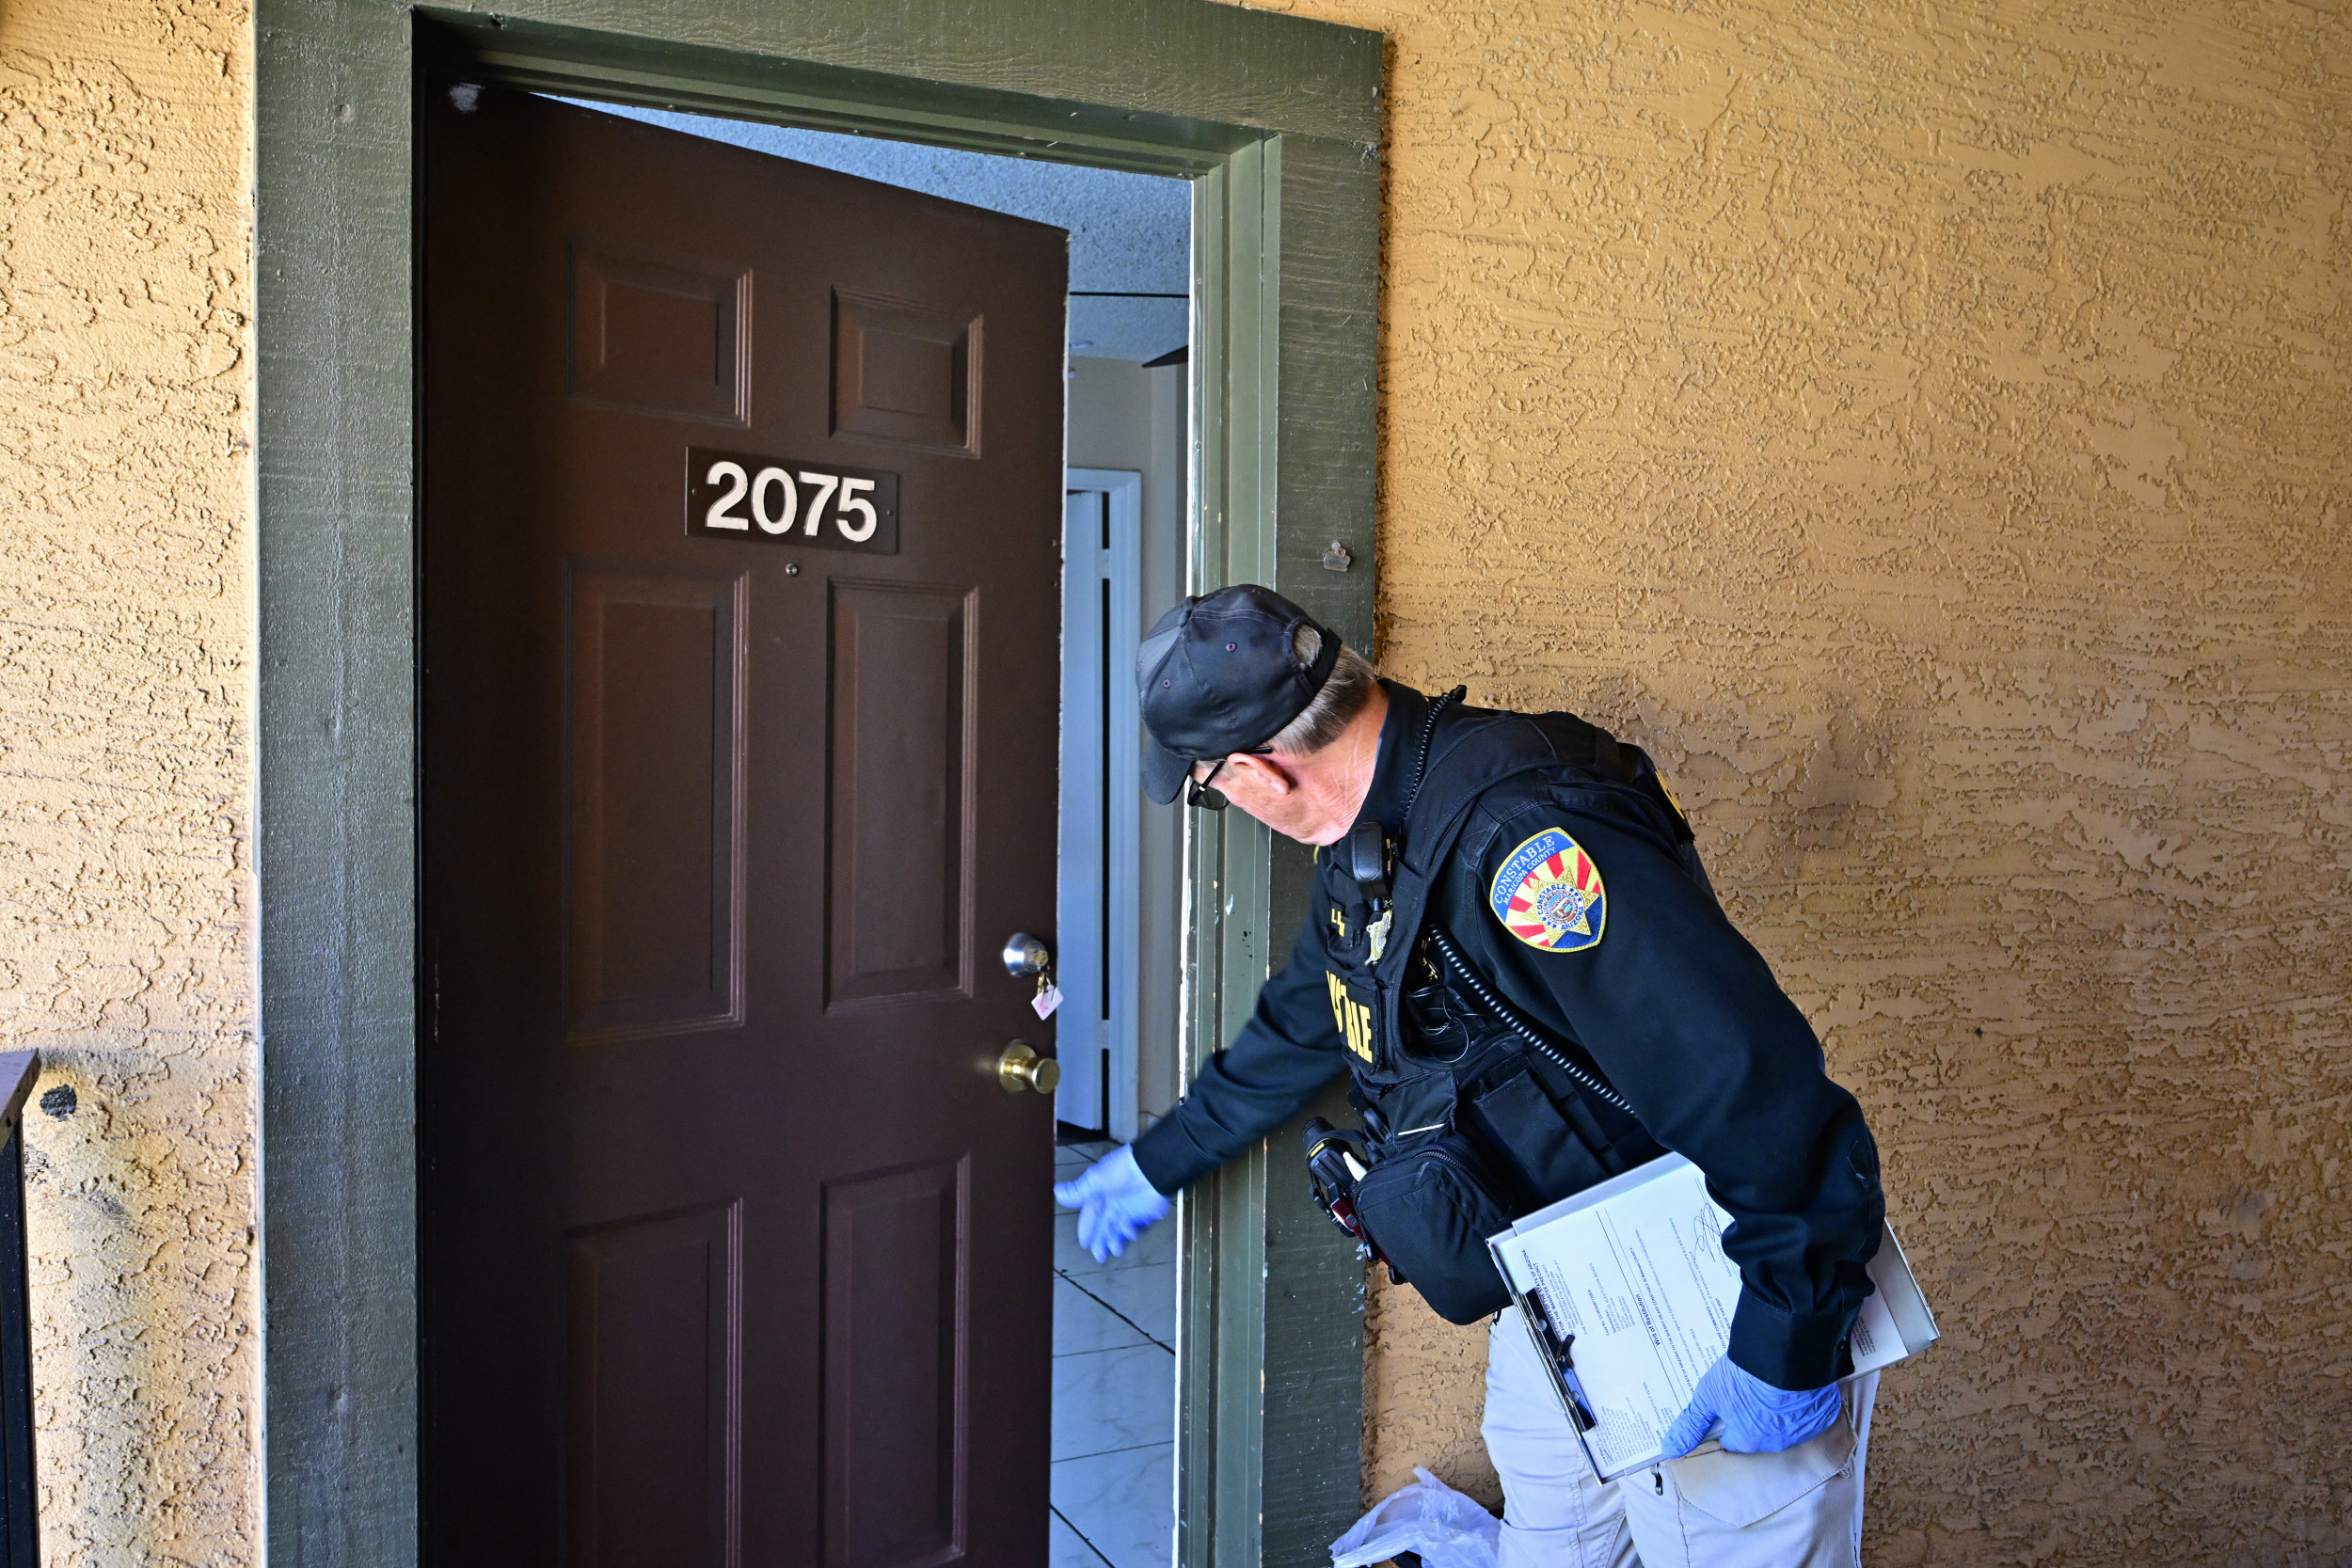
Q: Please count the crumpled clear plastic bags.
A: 1